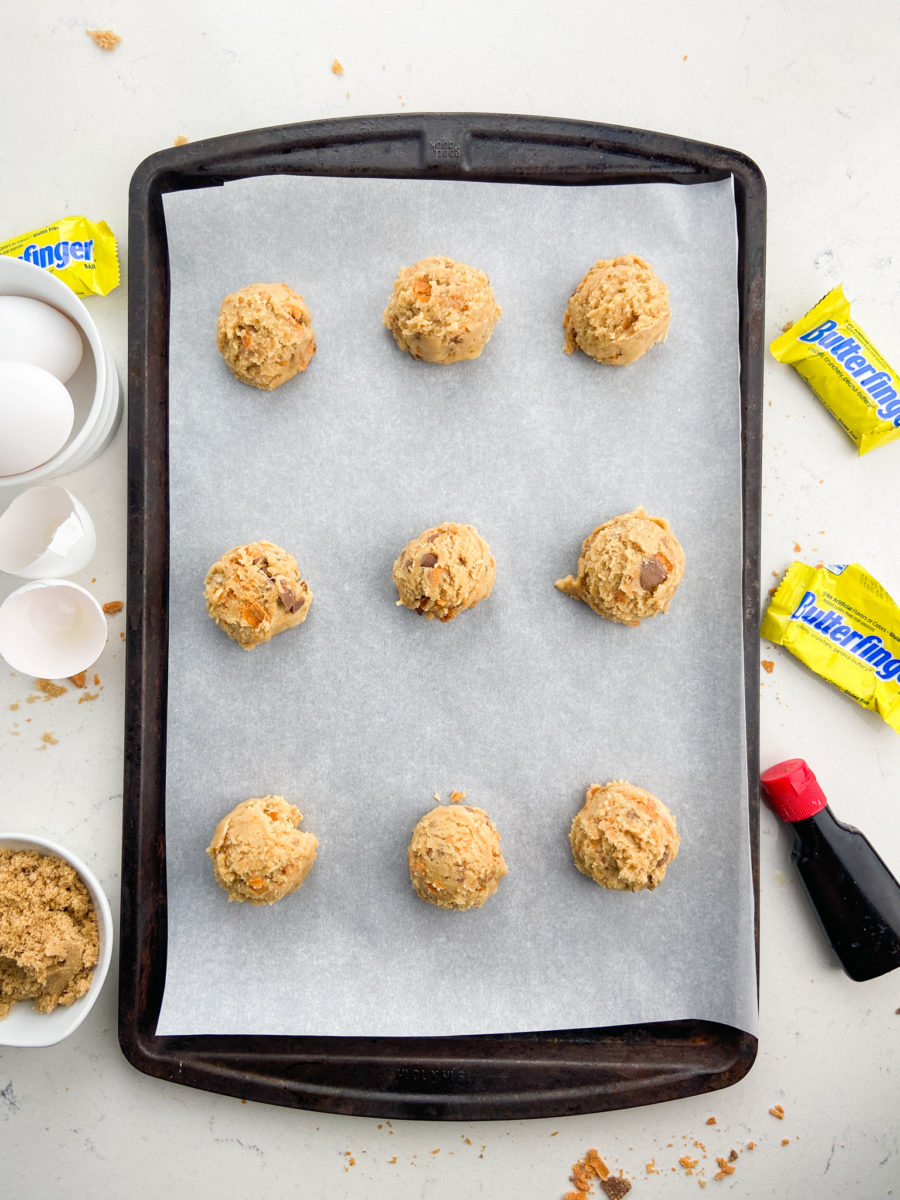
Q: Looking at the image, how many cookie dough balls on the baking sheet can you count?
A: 9